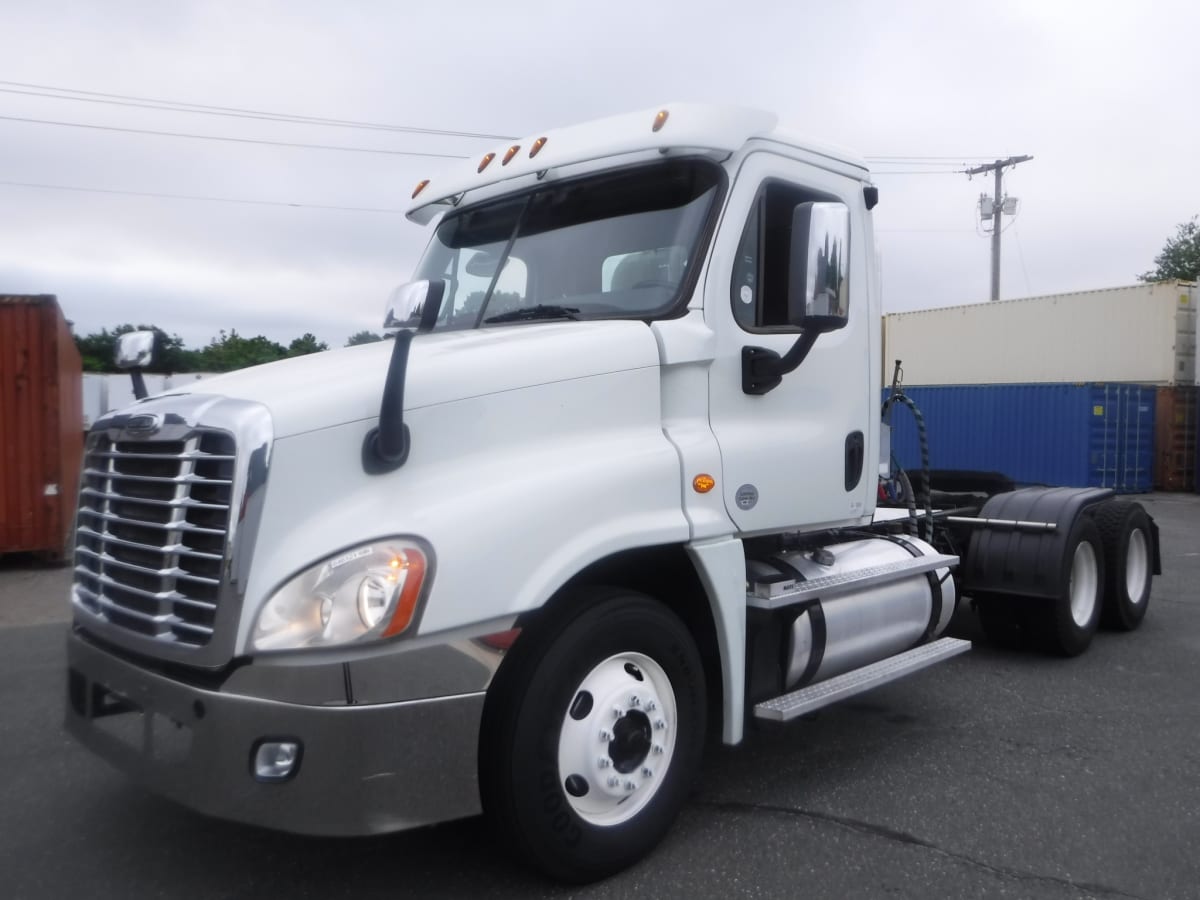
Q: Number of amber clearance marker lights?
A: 5